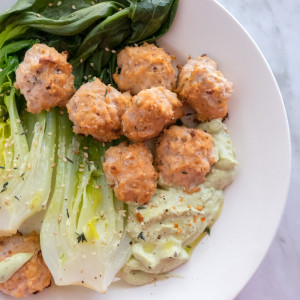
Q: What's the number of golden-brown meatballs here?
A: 8